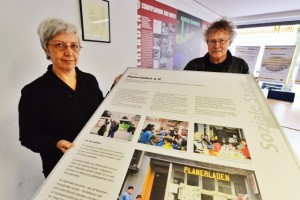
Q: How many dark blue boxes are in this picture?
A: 1